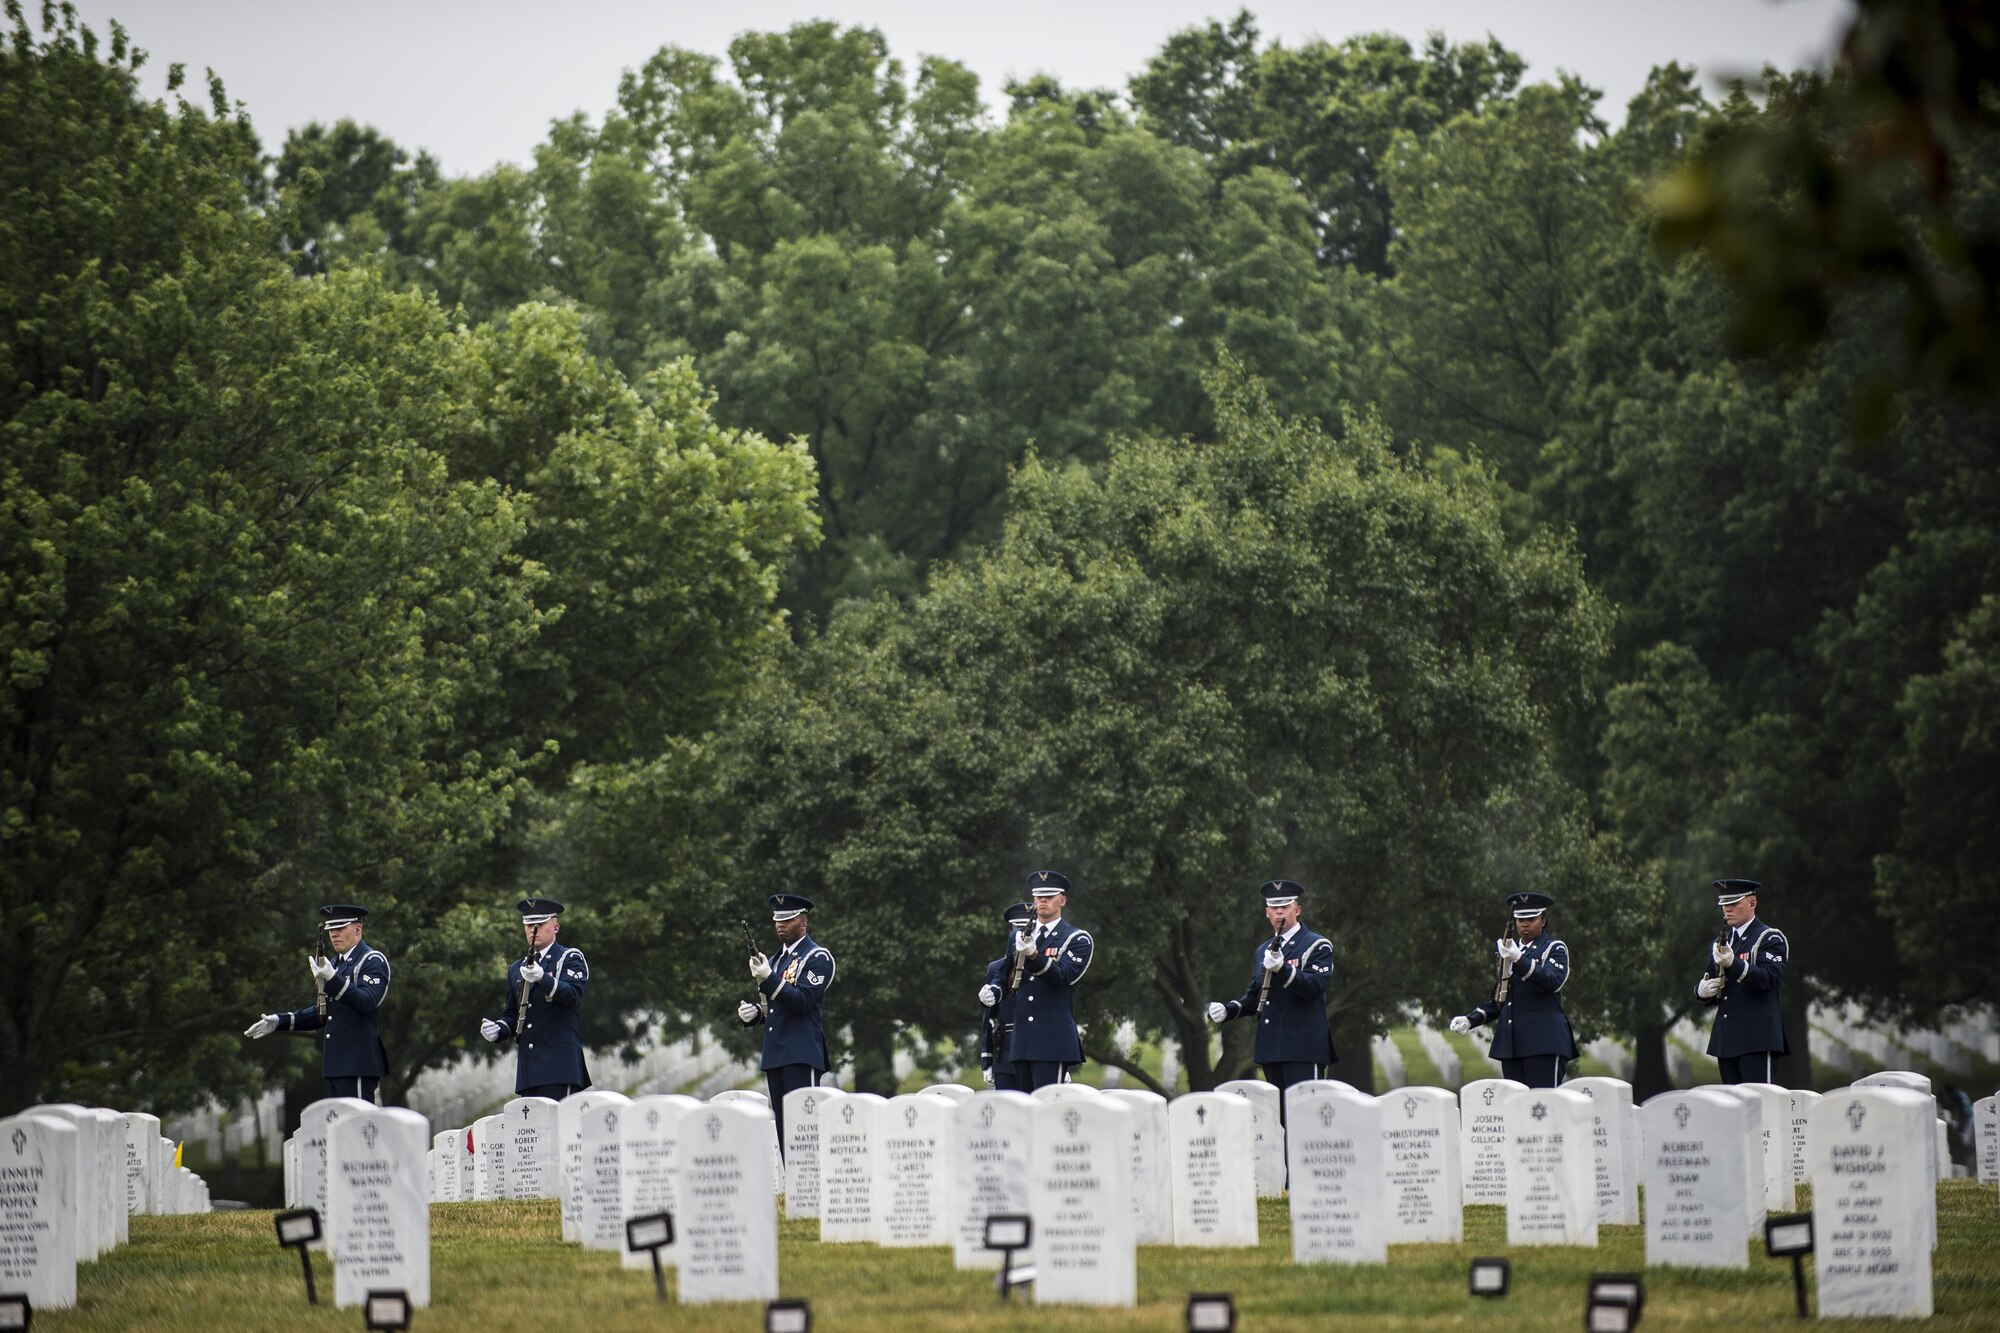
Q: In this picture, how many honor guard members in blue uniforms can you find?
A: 8